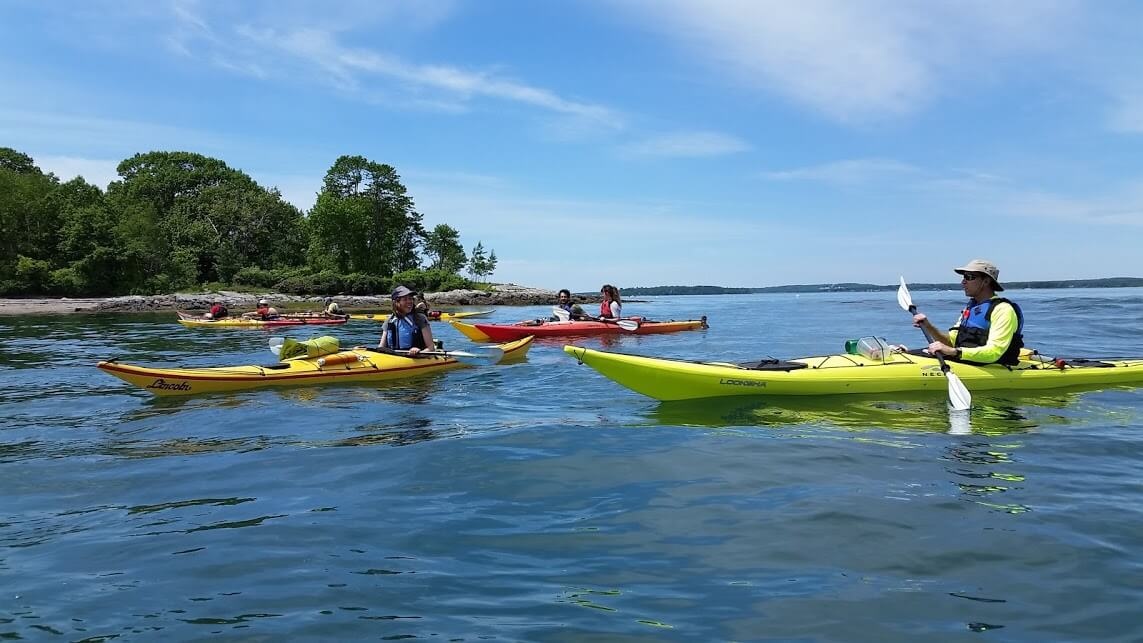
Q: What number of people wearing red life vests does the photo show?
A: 3